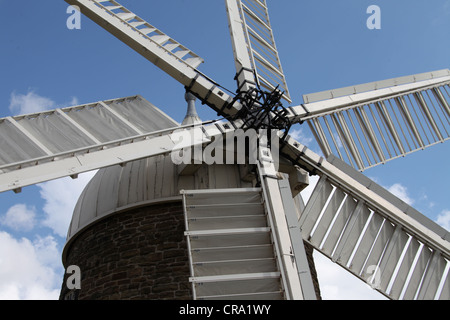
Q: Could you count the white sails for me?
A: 6